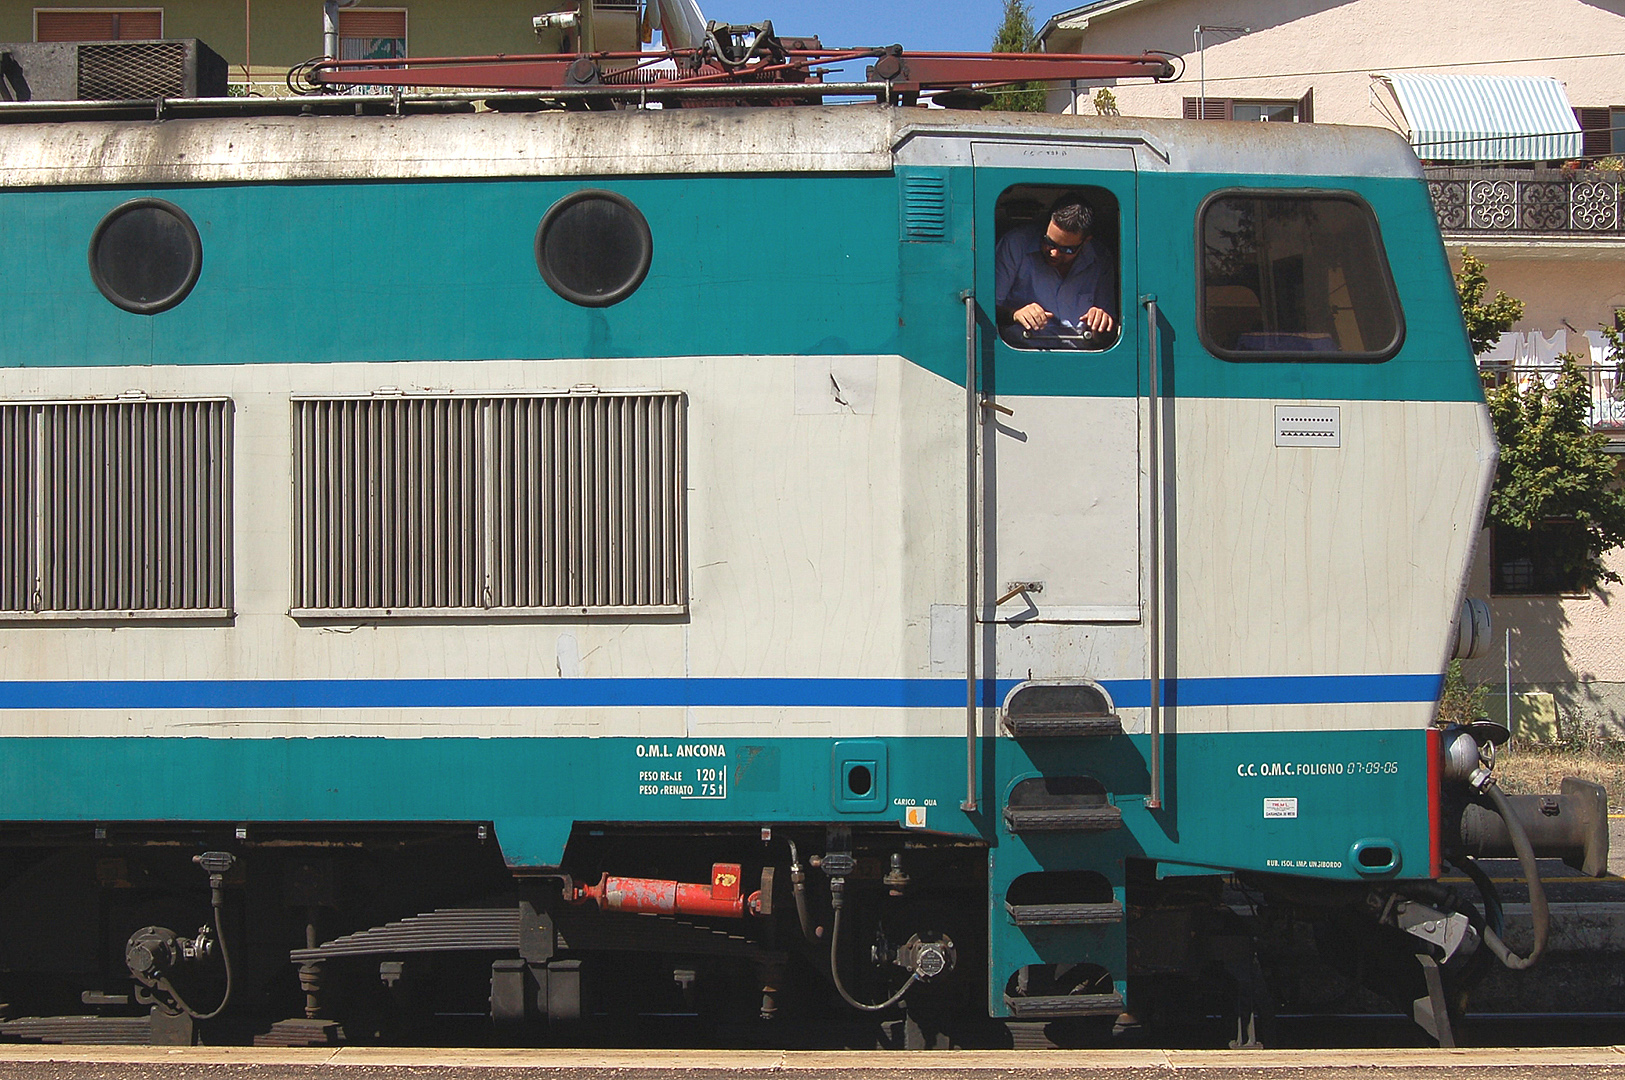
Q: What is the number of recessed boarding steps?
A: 4